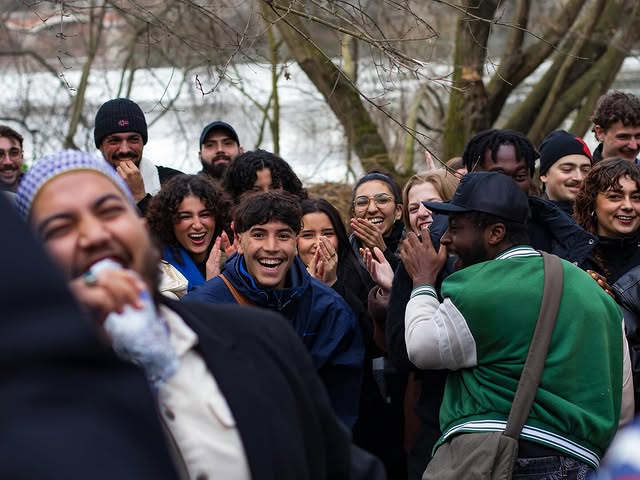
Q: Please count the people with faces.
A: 15